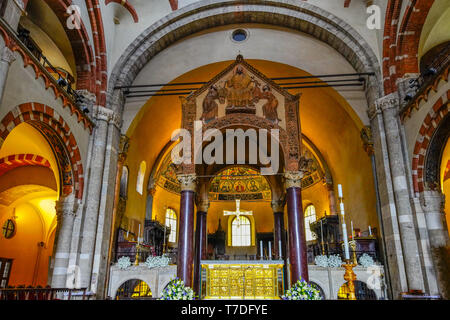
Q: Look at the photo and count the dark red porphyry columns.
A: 4